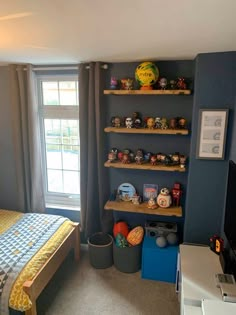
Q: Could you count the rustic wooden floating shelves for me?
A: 4